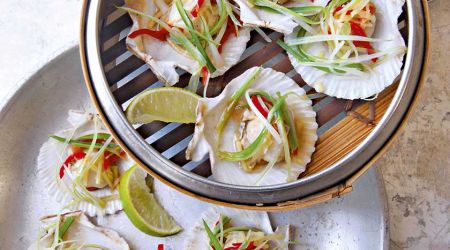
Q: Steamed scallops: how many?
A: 7